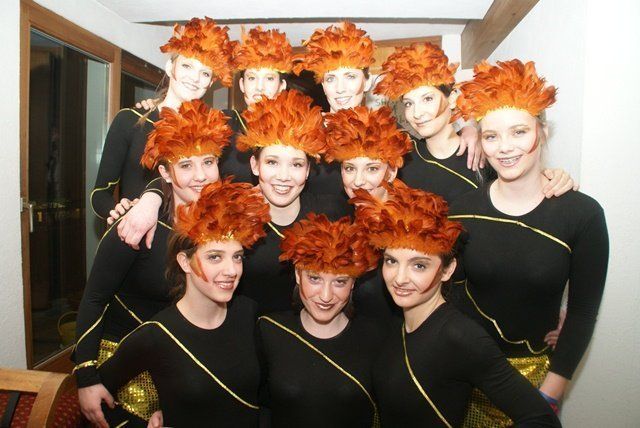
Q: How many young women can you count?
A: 11